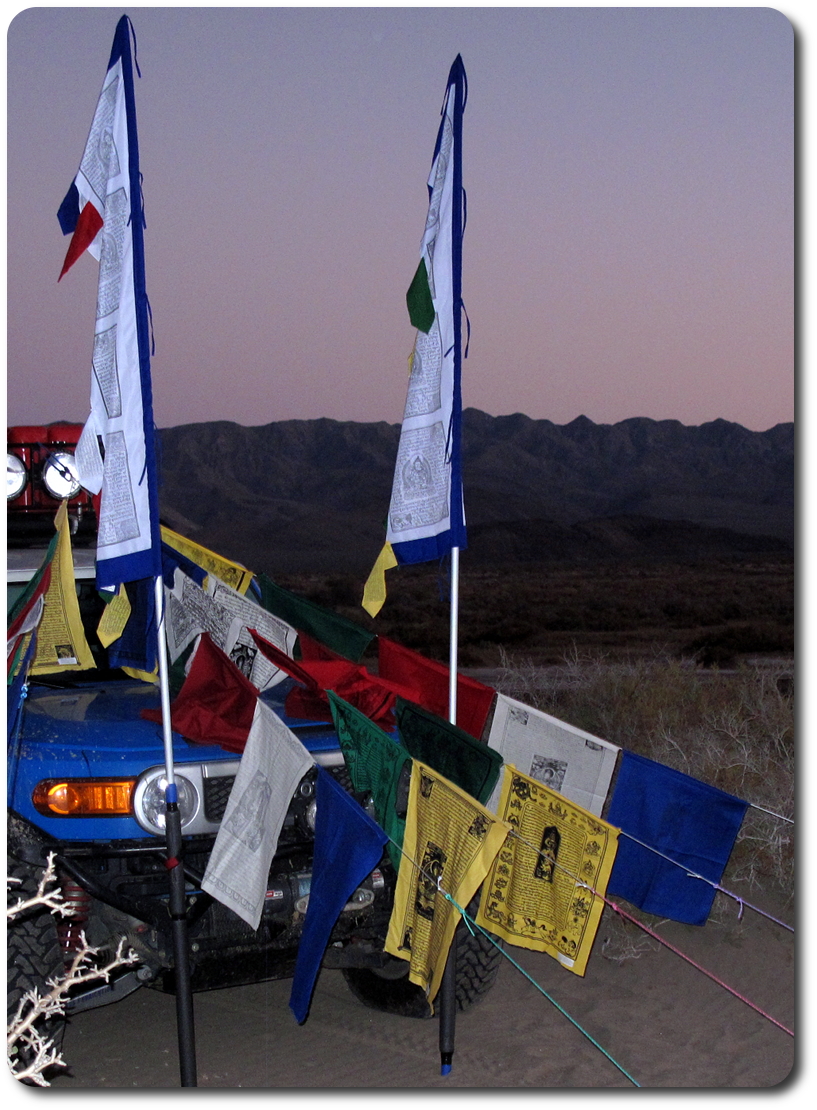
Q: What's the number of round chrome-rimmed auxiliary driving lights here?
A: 2